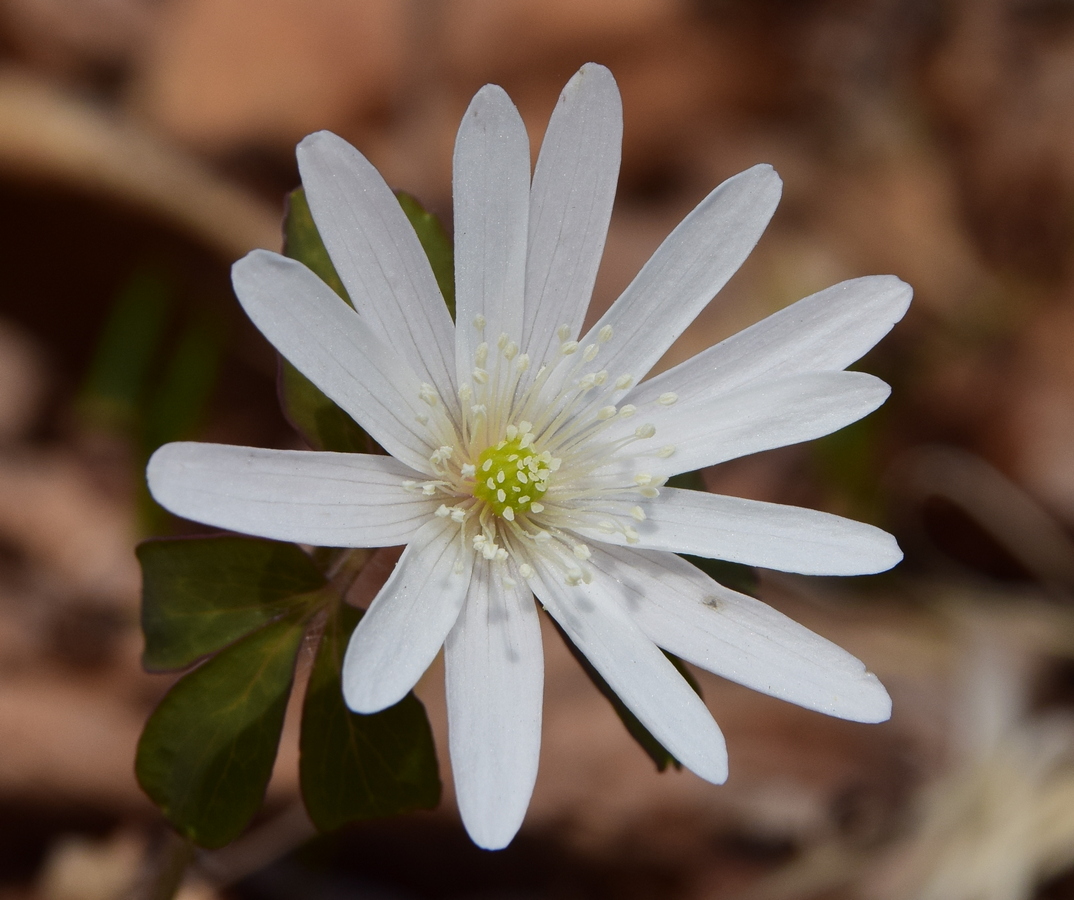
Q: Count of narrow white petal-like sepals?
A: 13